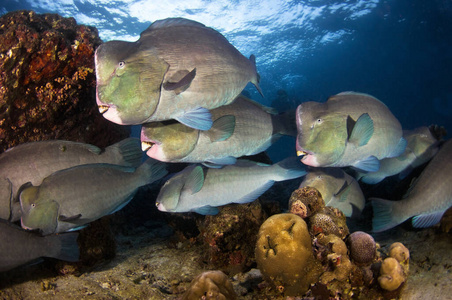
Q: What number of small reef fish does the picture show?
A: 0